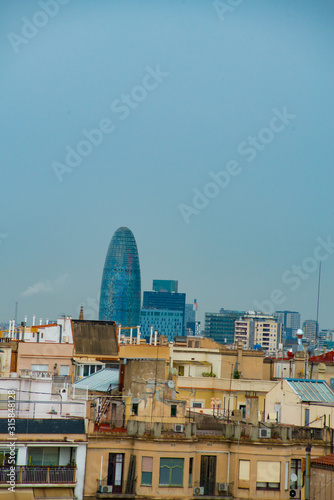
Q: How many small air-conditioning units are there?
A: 6